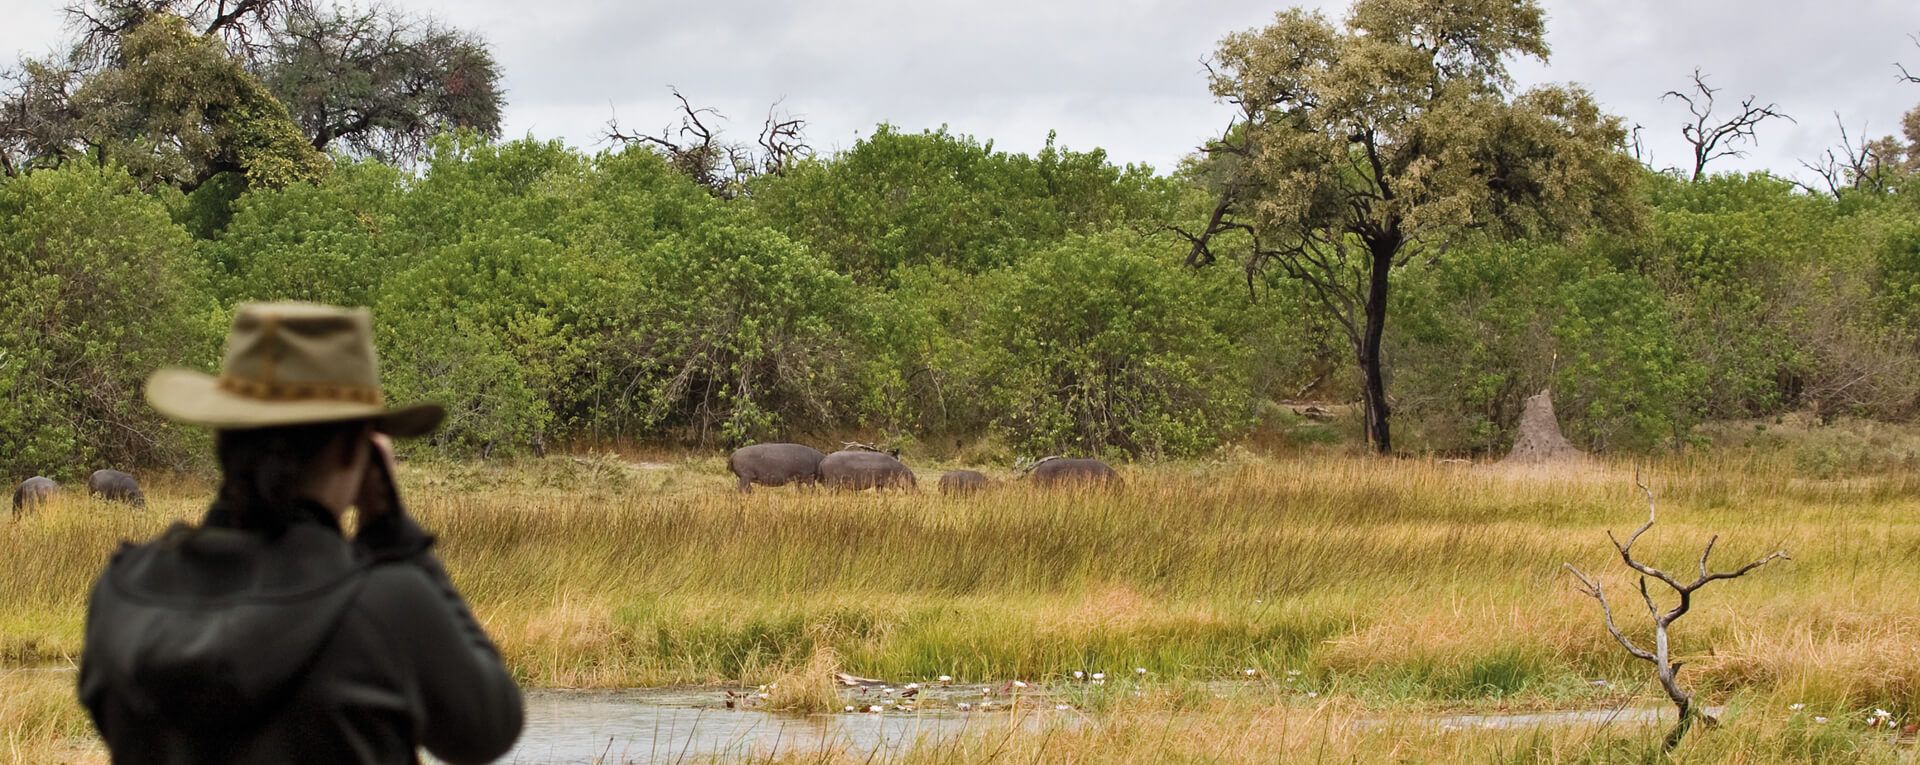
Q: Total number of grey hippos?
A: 6